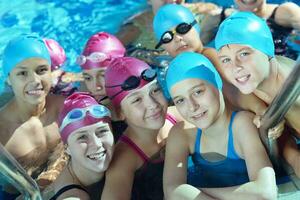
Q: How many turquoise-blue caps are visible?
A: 4